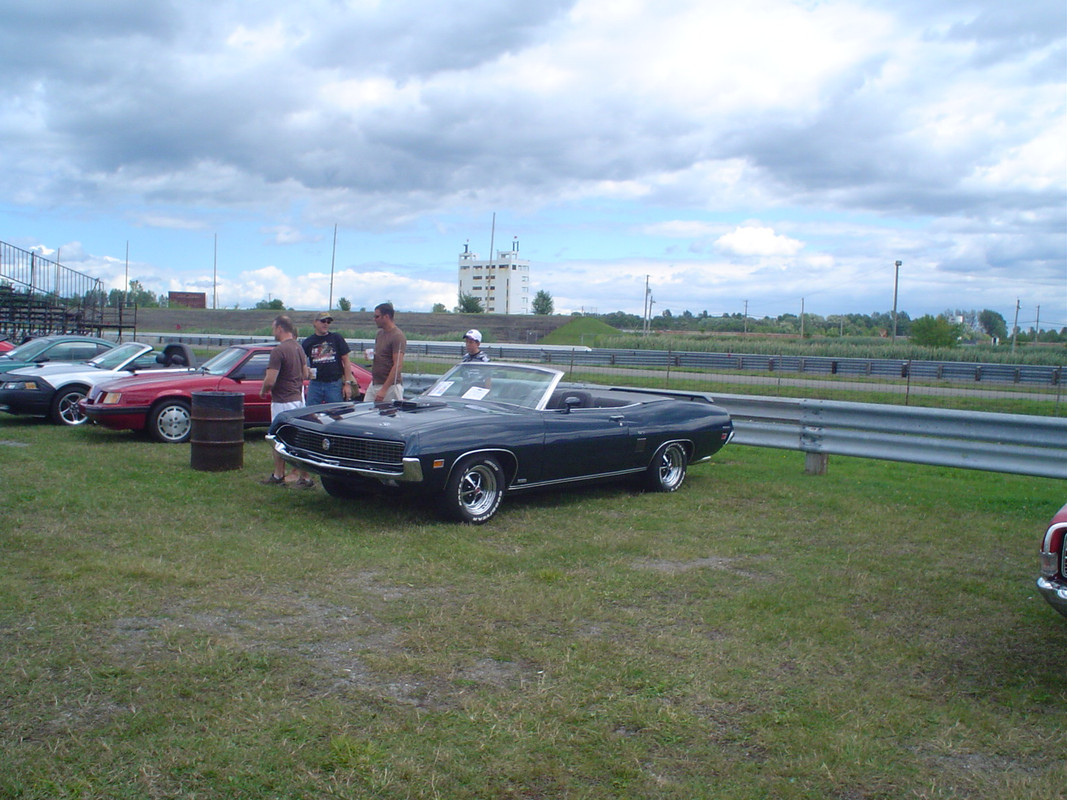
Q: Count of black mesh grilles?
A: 1